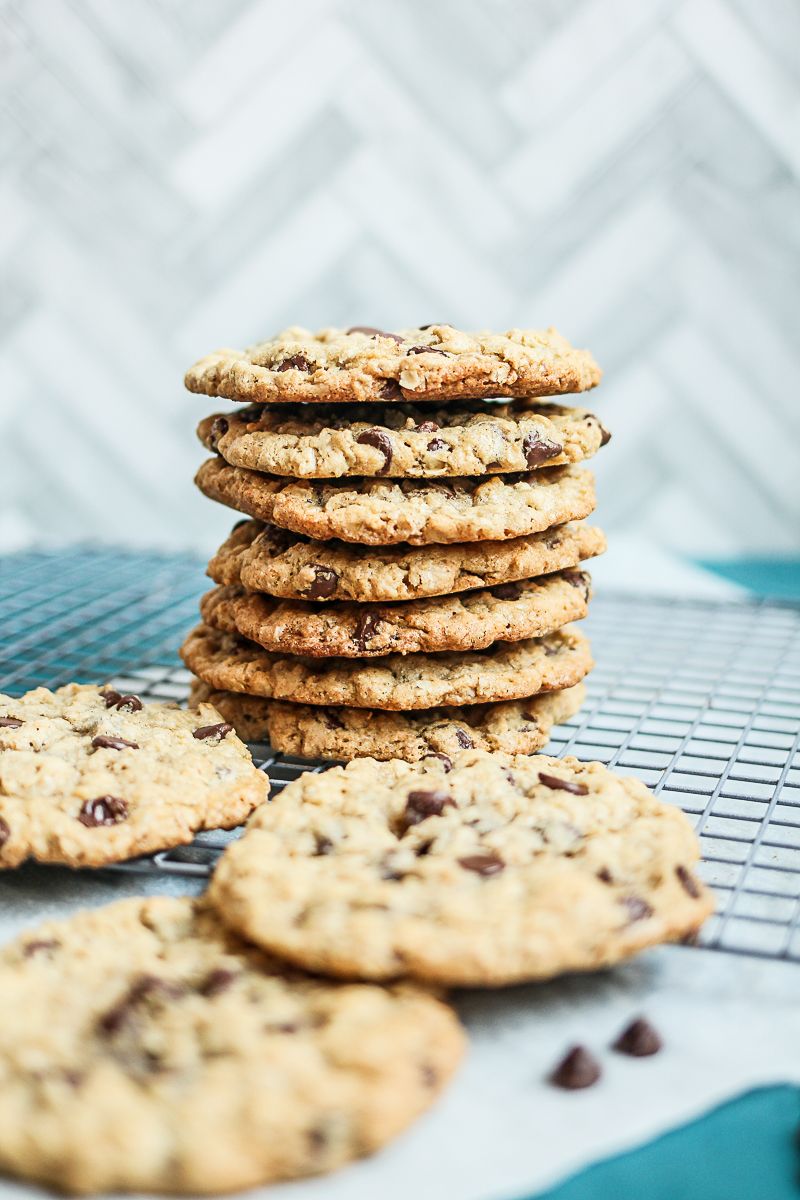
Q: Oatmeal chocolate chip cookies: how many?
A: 10